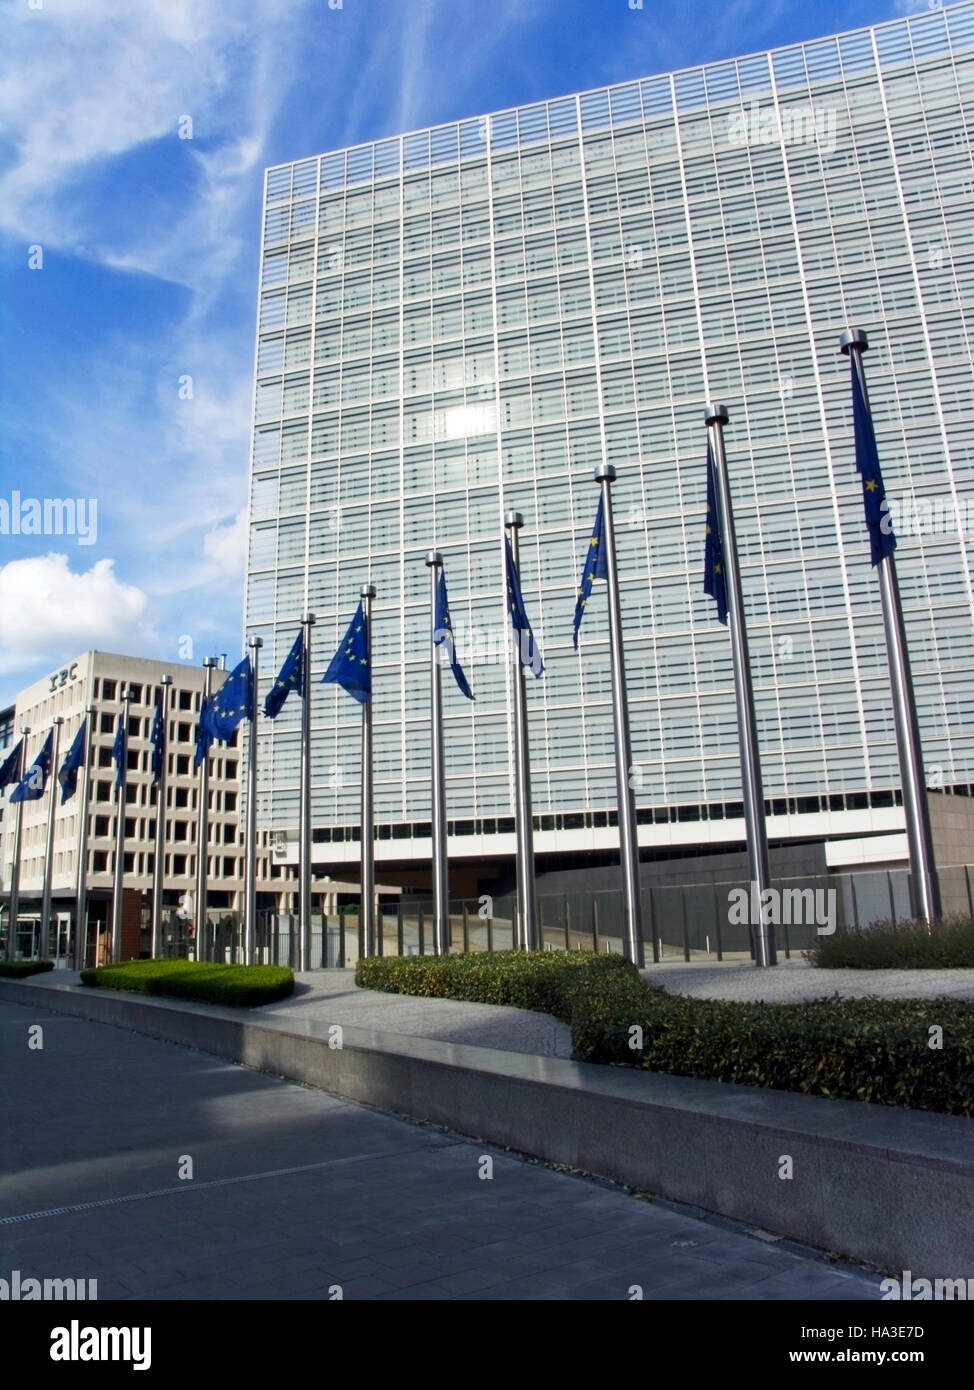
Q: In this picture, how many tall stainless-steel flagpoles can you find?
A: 14